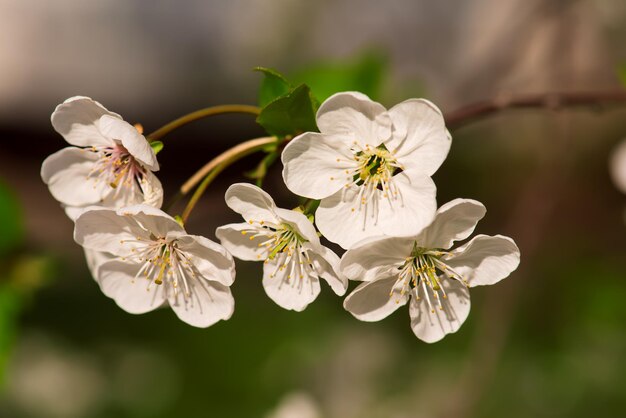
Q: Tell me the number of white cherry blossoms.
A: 5